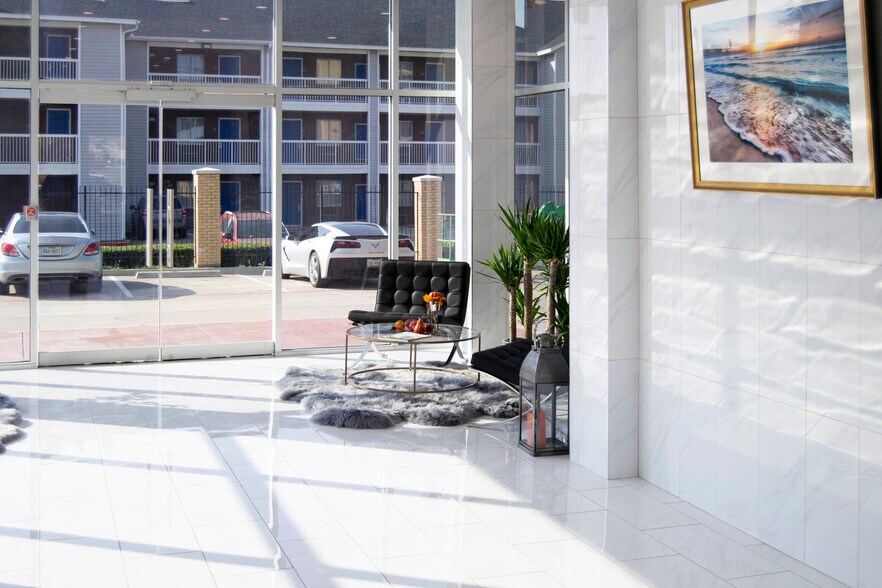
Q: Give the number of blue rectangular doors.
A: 13